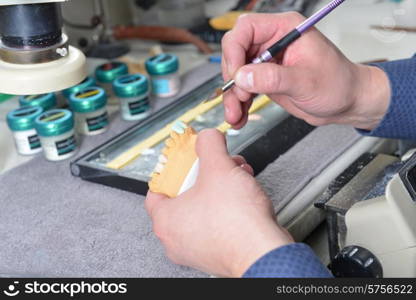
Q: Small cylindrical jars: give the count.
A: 8